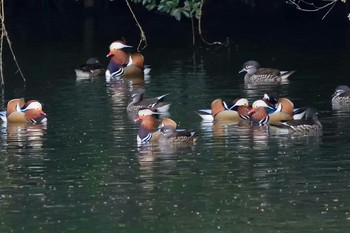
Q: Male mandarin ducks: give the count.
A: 5